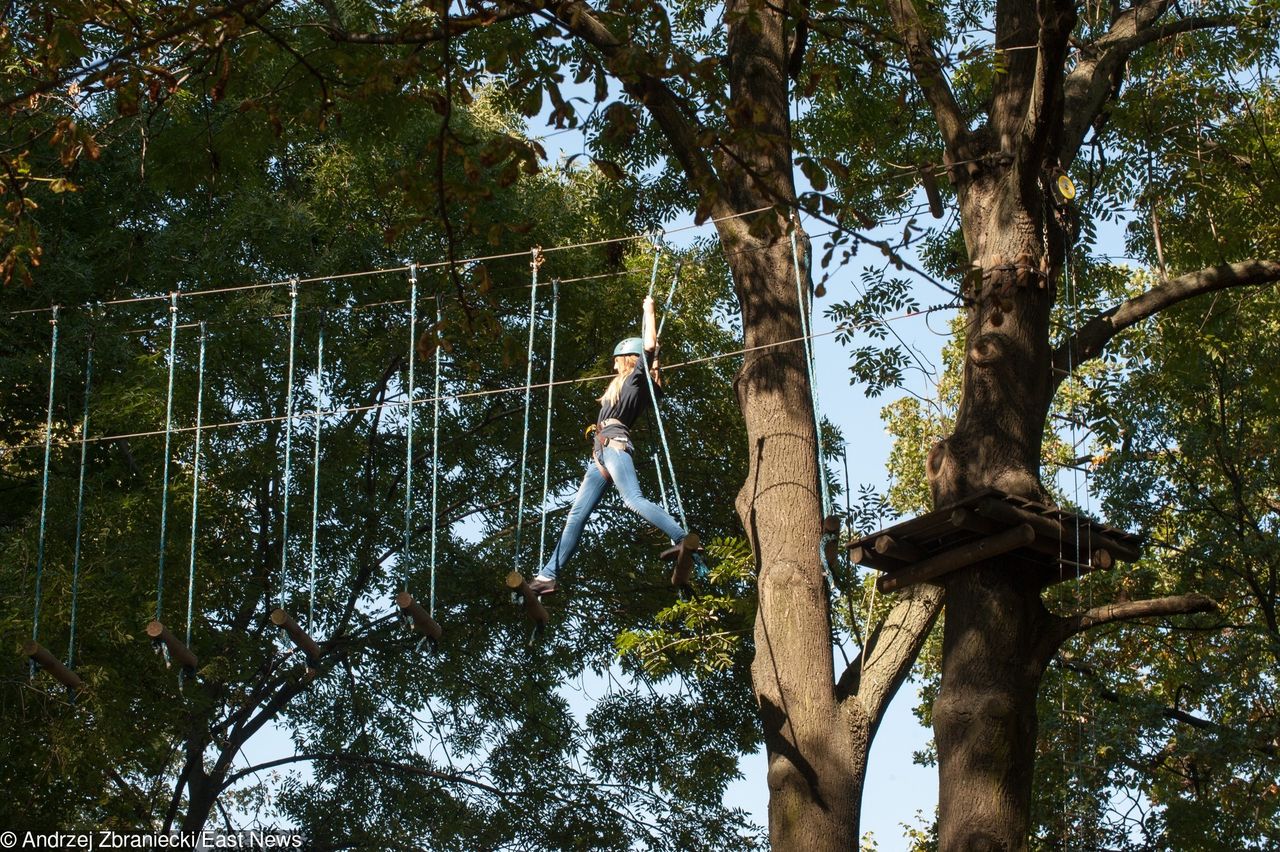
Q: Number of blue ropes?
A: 14